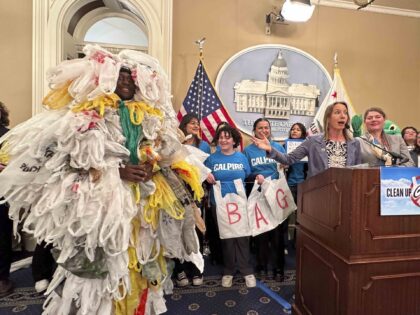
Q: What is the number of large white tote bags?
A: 3